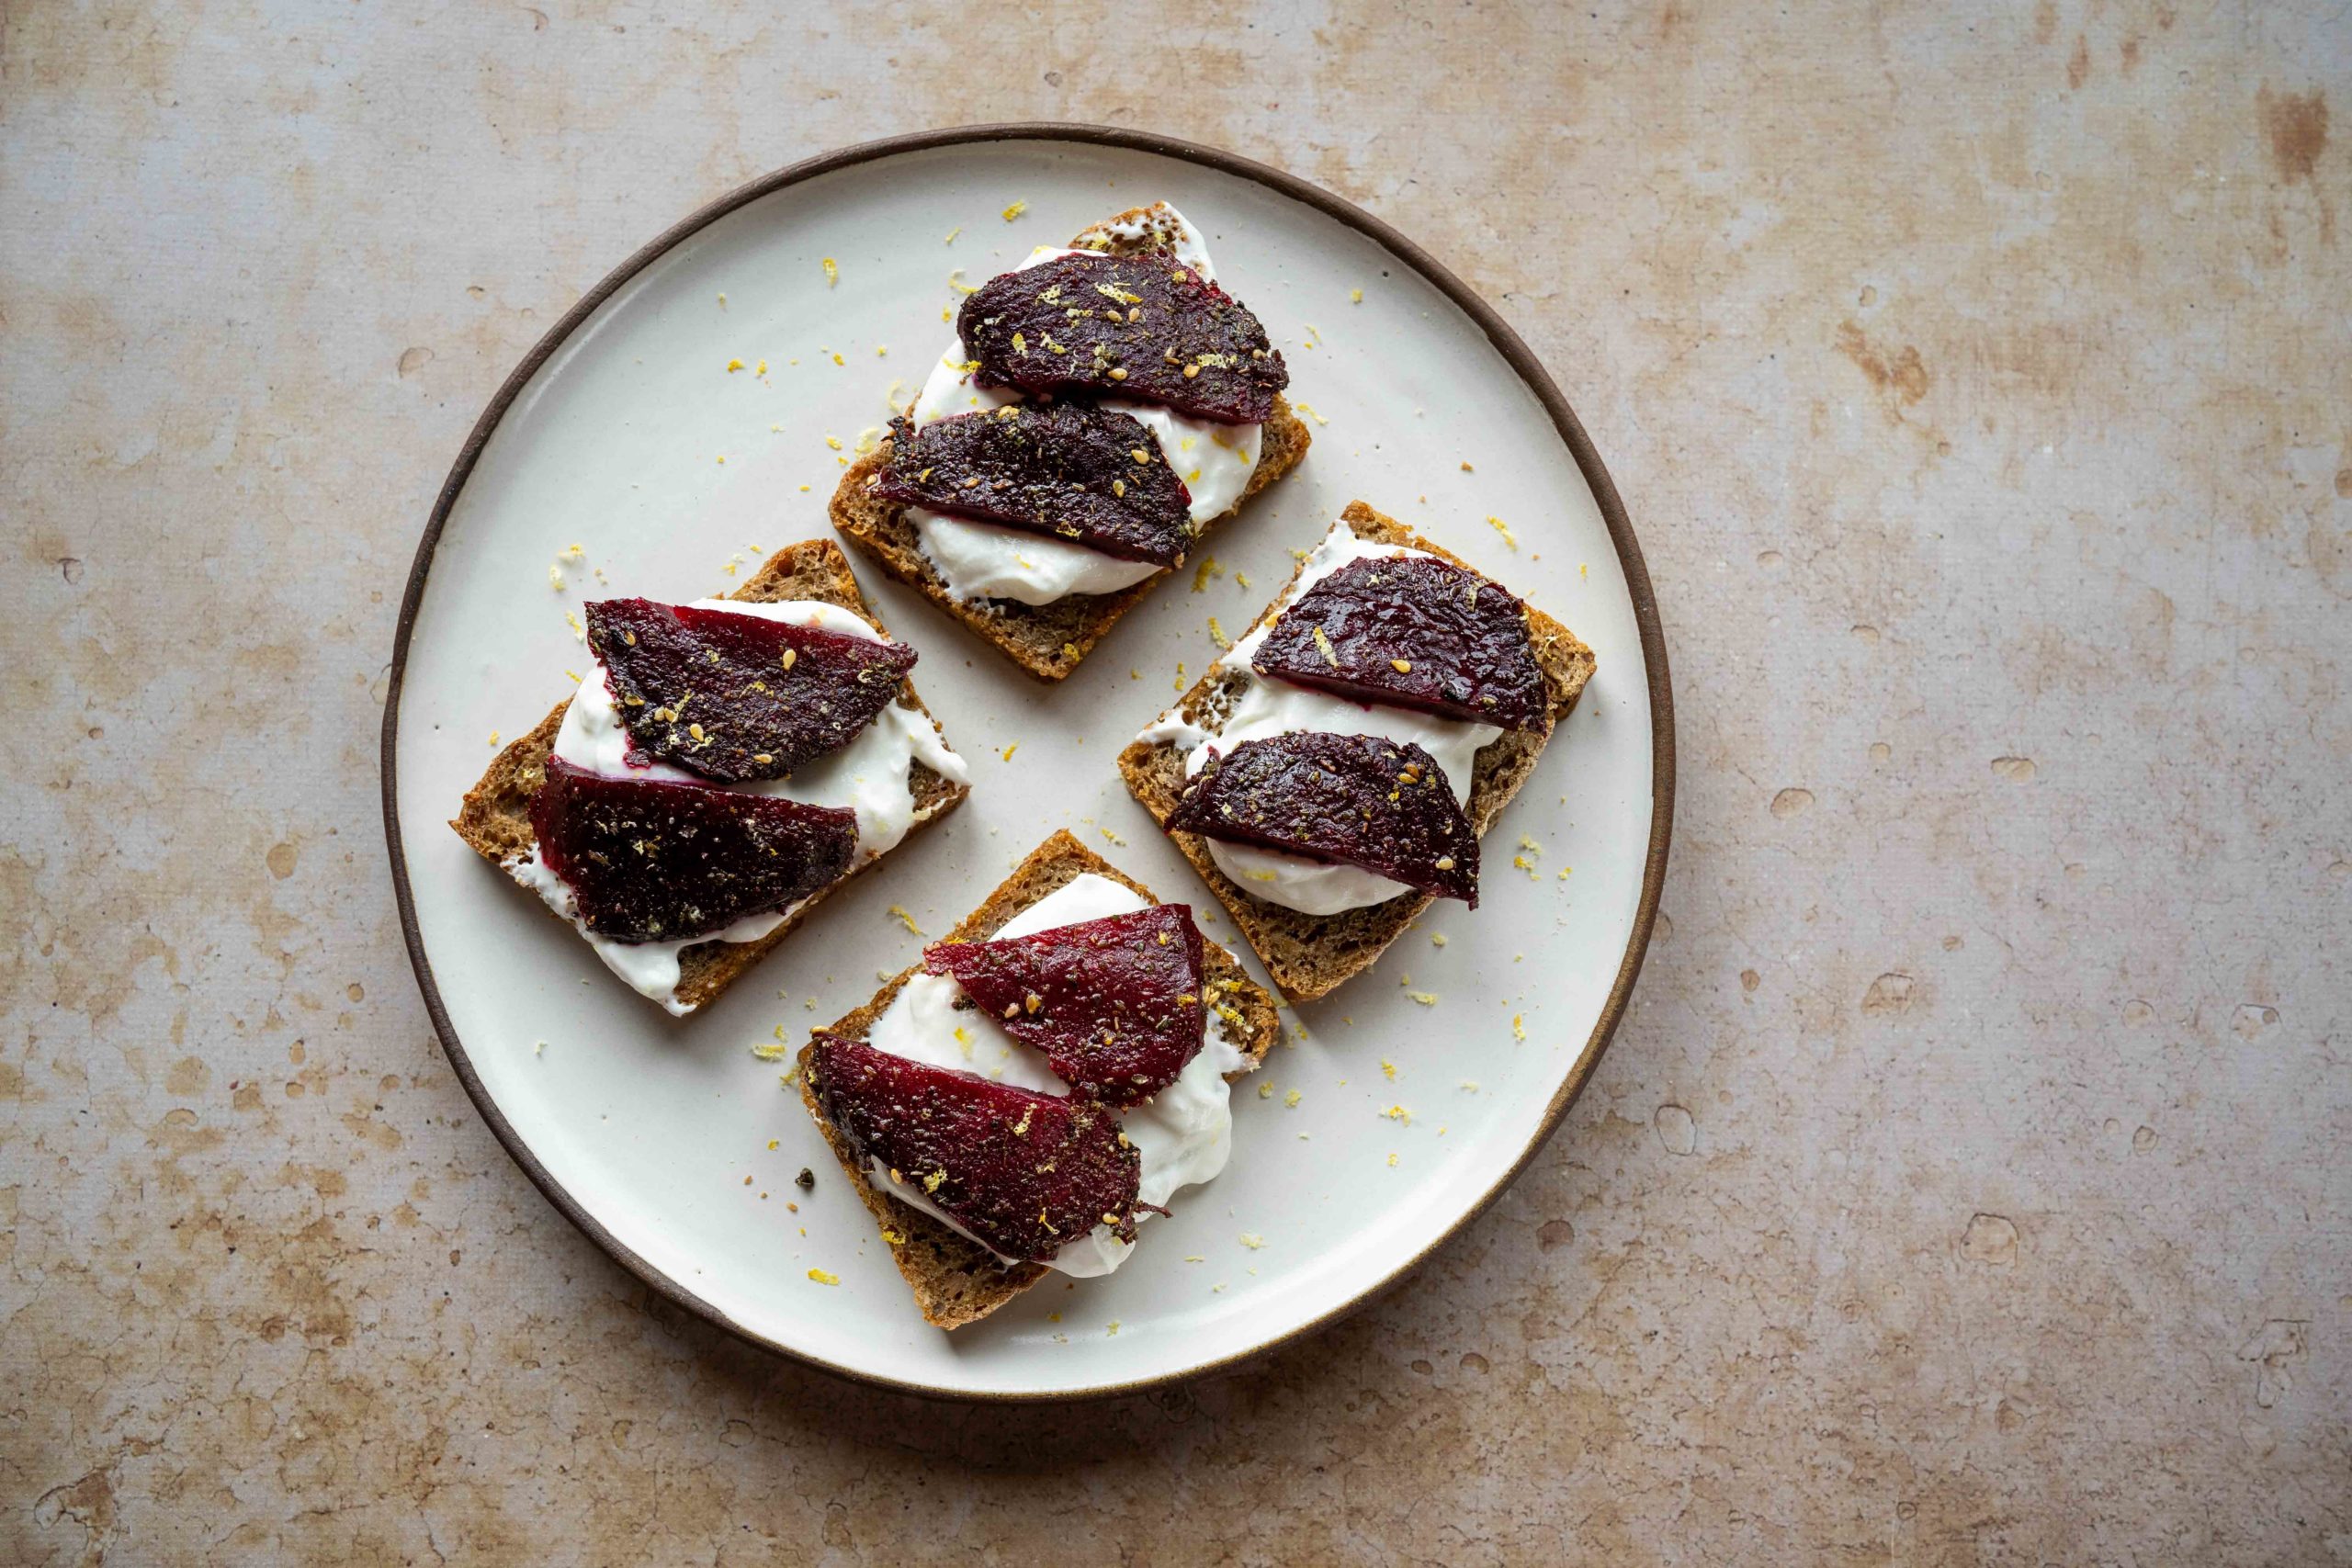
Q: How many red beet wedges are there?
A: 8